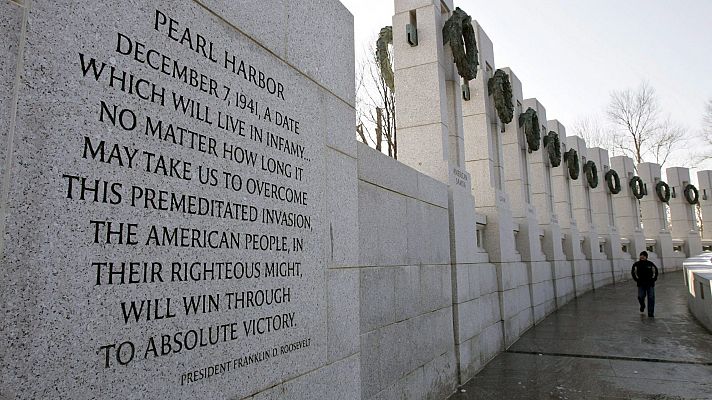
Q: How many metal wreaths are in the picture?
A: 11